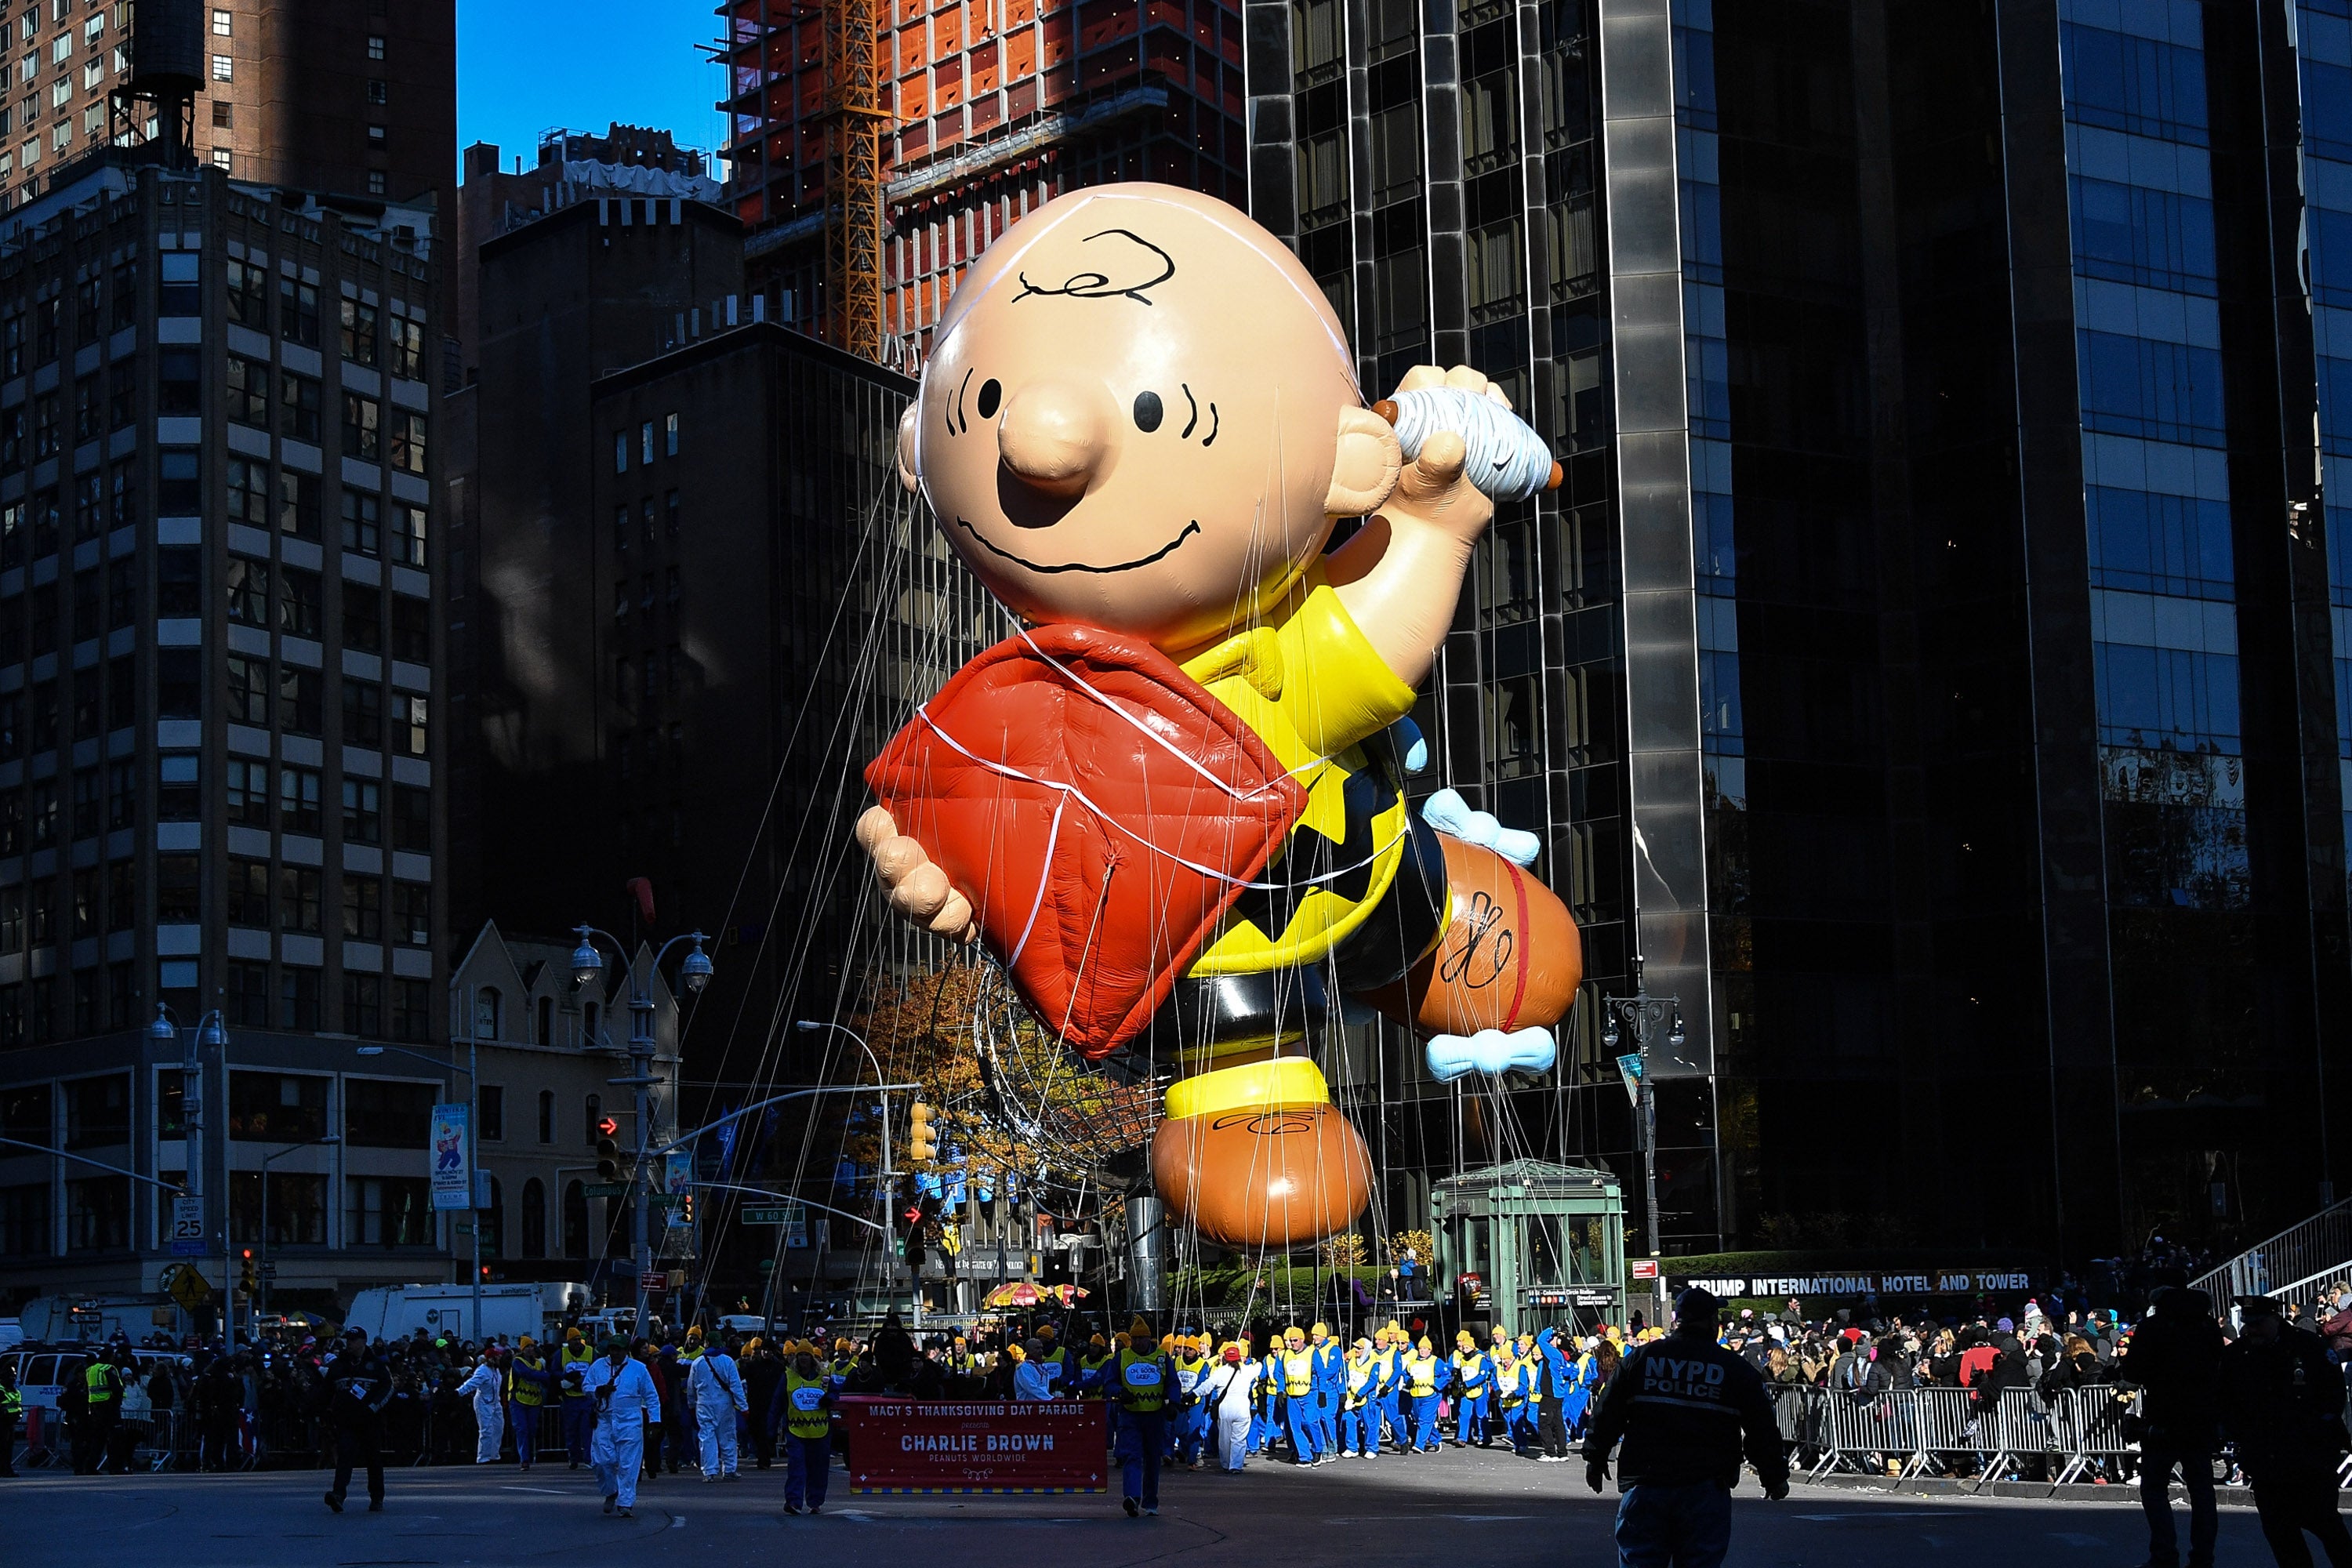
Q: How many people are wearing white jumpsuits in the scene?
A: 5